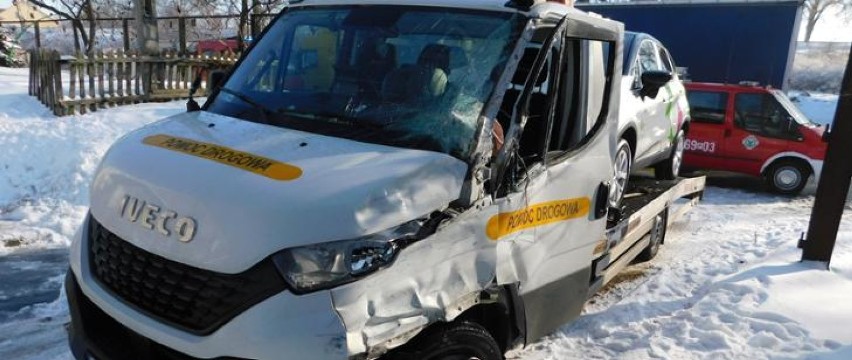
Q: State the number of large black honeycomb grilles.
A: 1